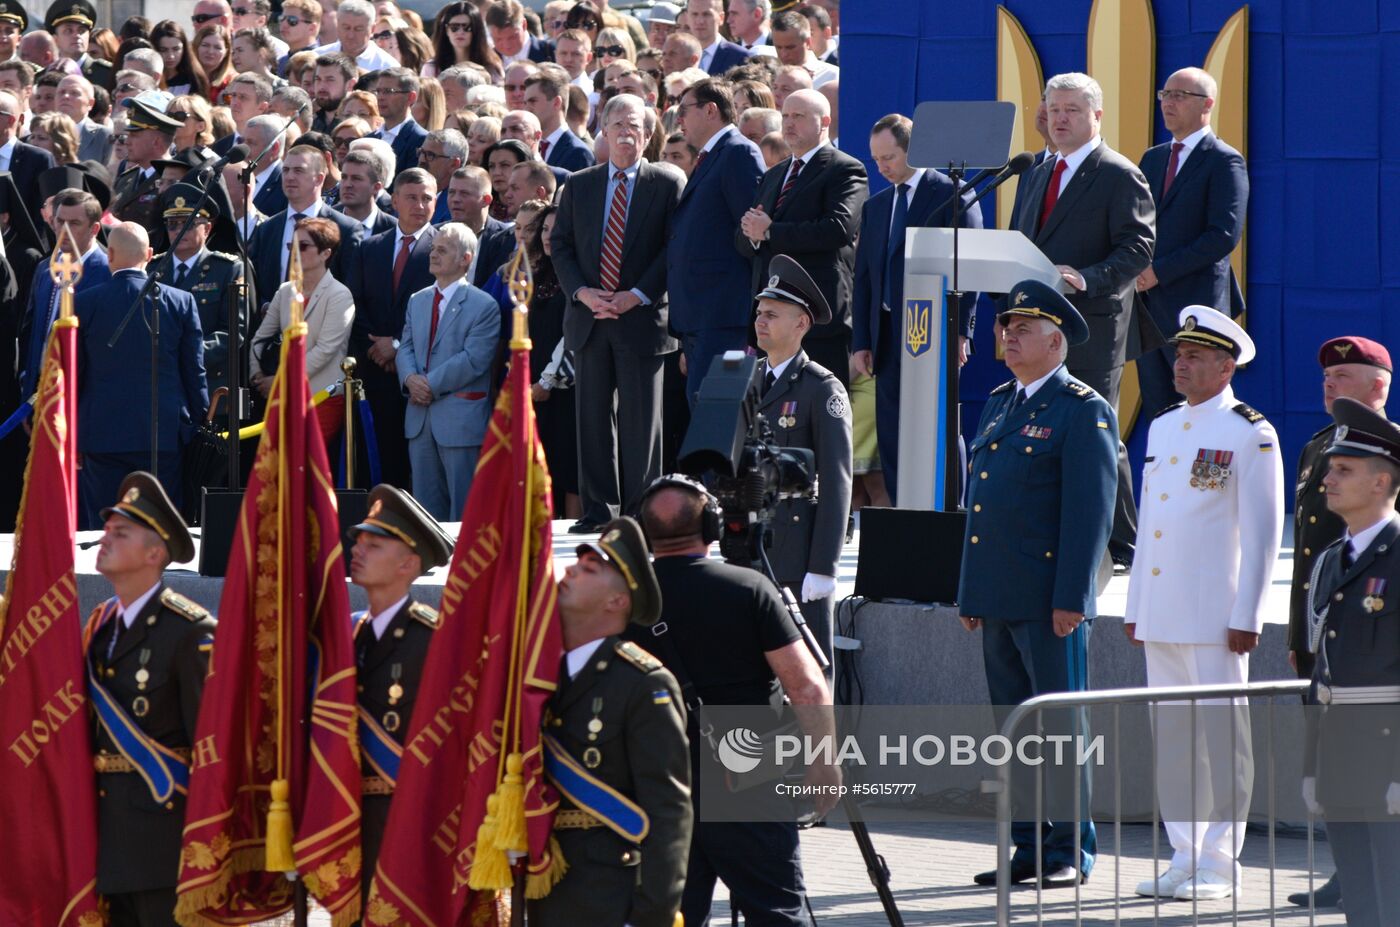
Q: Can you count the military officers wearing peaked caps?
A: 11